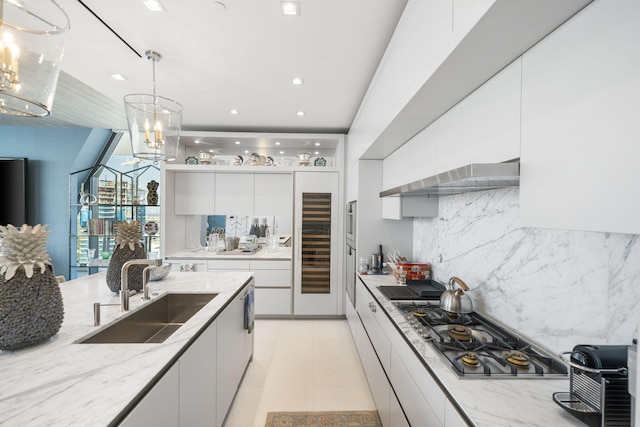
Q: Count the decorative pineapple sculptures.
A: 2